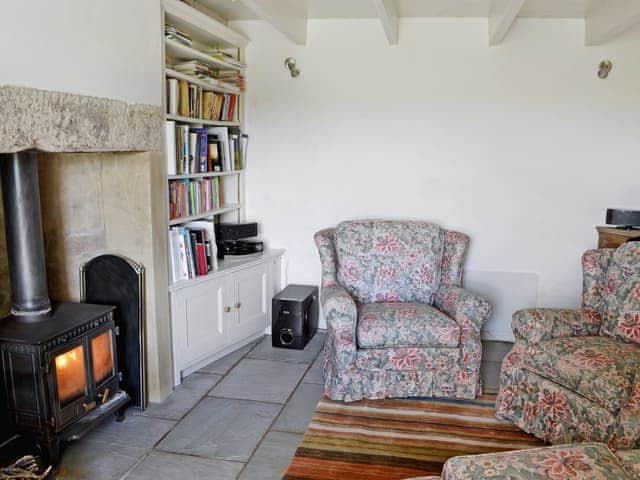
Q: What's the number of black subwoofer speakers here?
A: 1